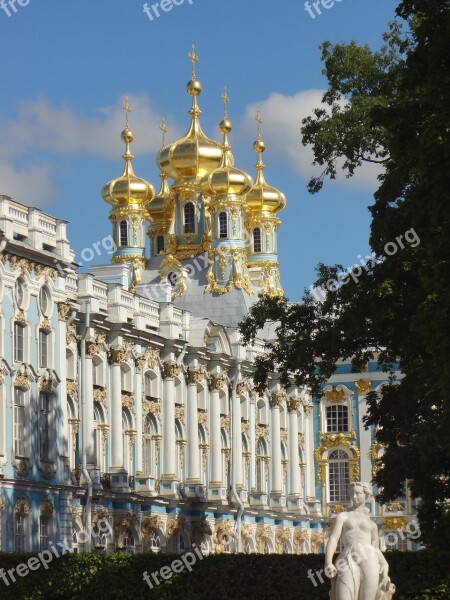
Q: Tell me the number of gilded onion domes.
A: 5